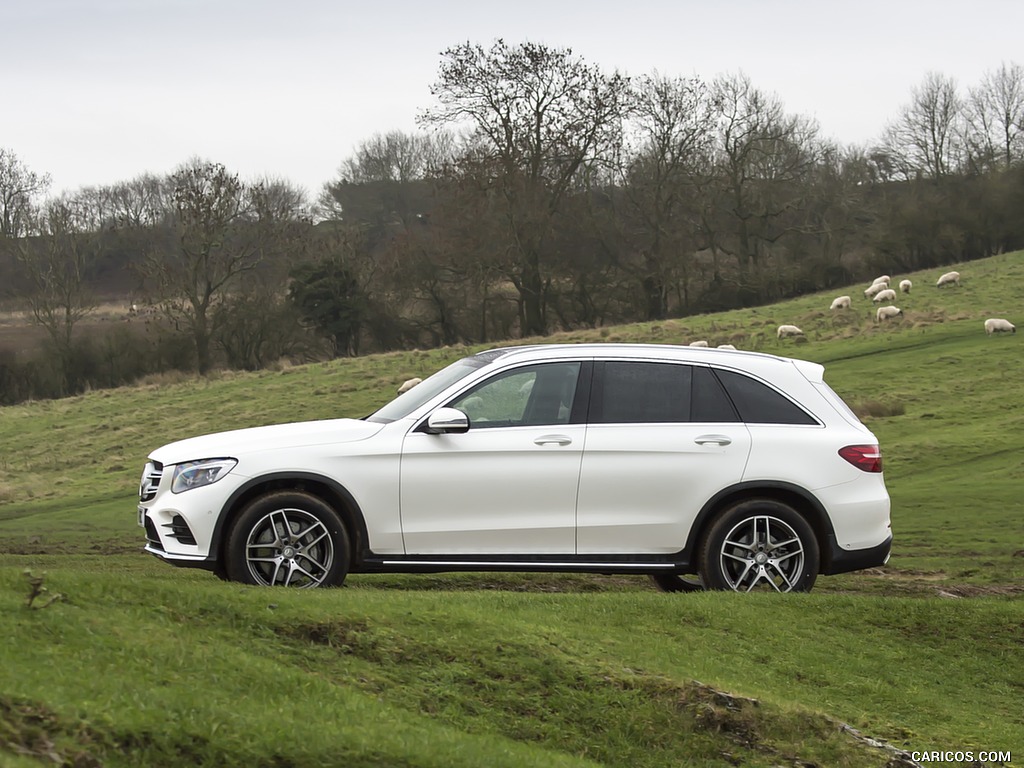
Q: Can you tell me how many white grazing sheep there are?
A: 12